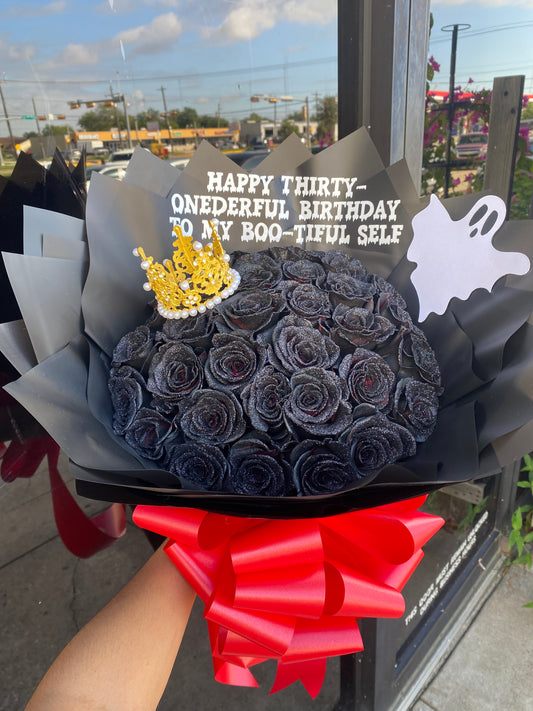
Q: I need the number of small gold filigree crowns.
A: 1